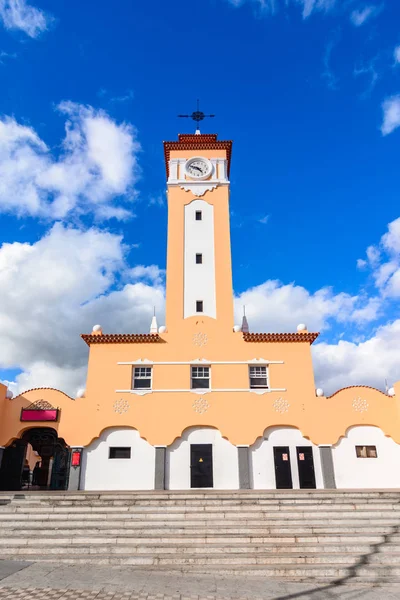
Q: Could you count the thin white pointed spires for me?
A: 2